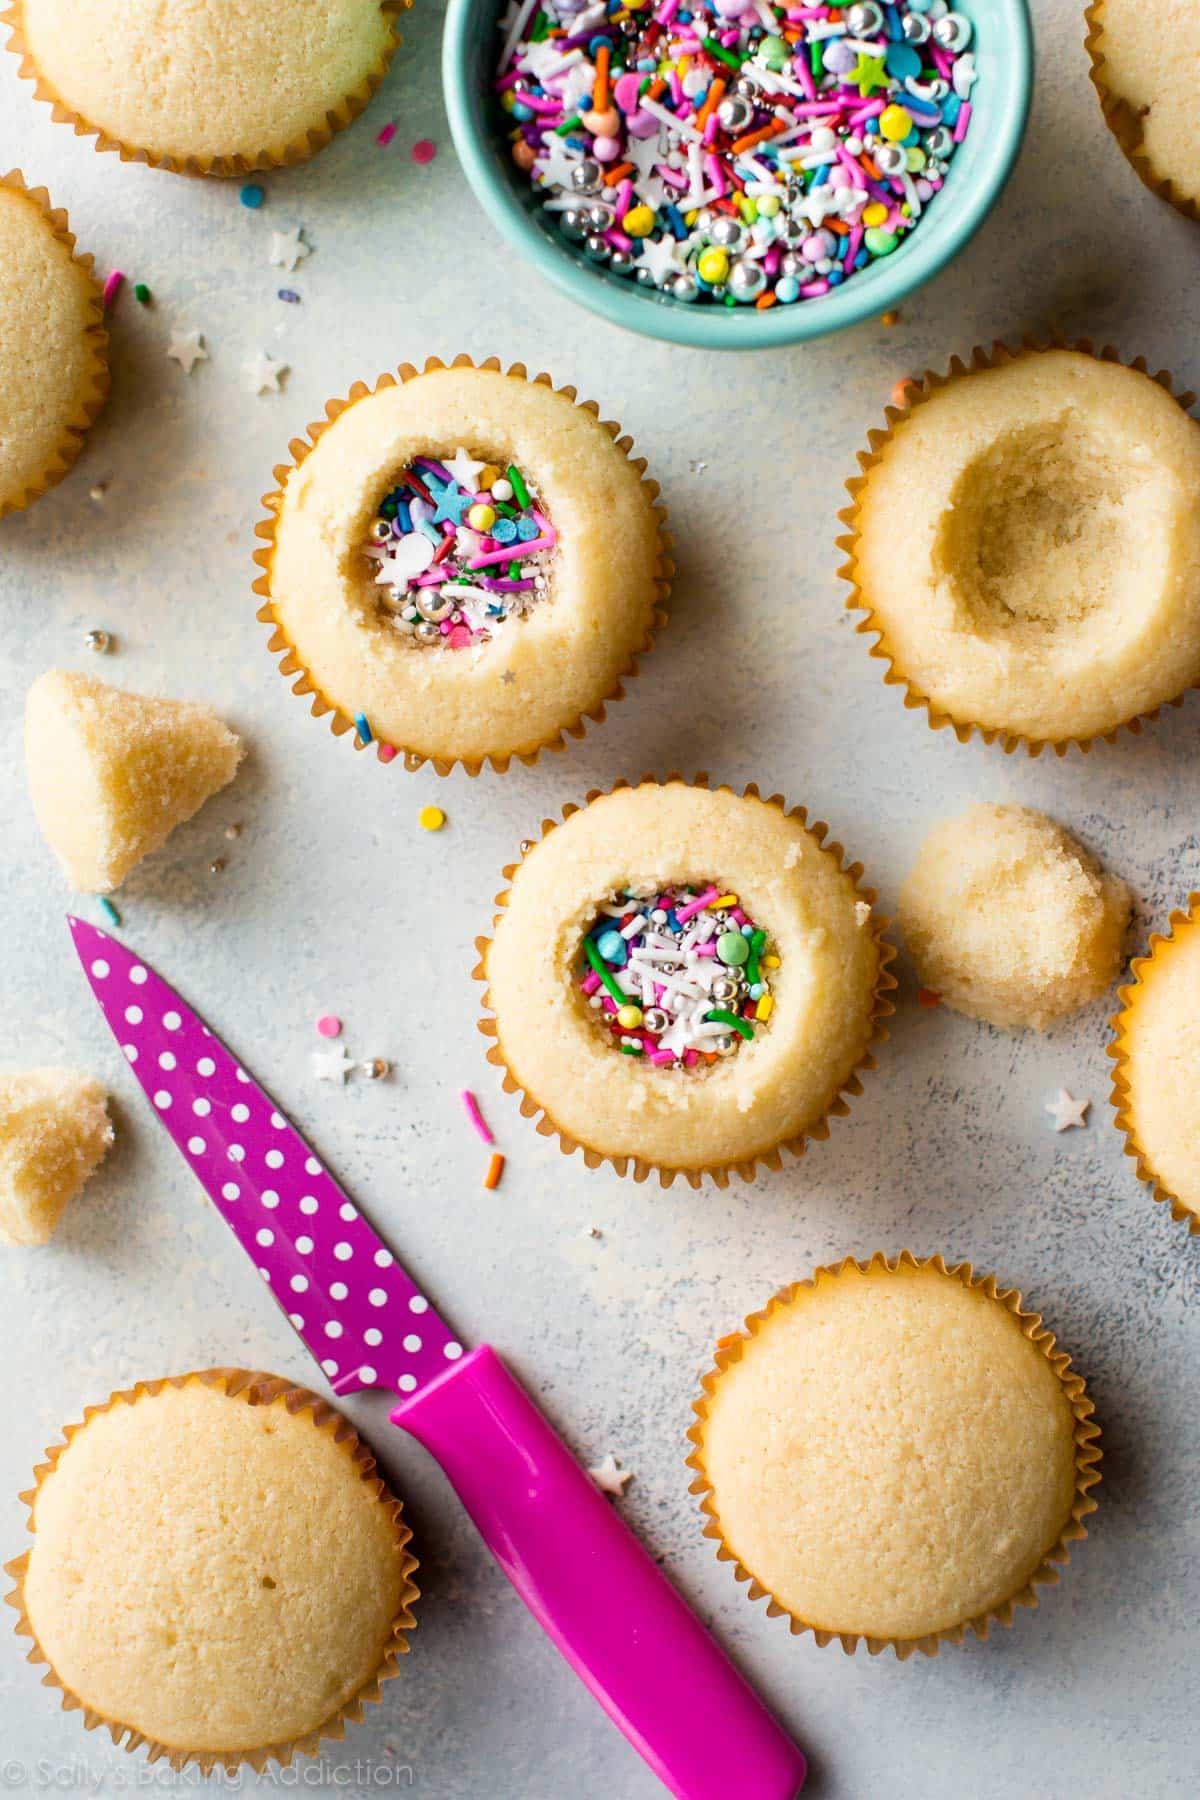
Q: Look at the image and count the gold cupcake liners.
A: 9